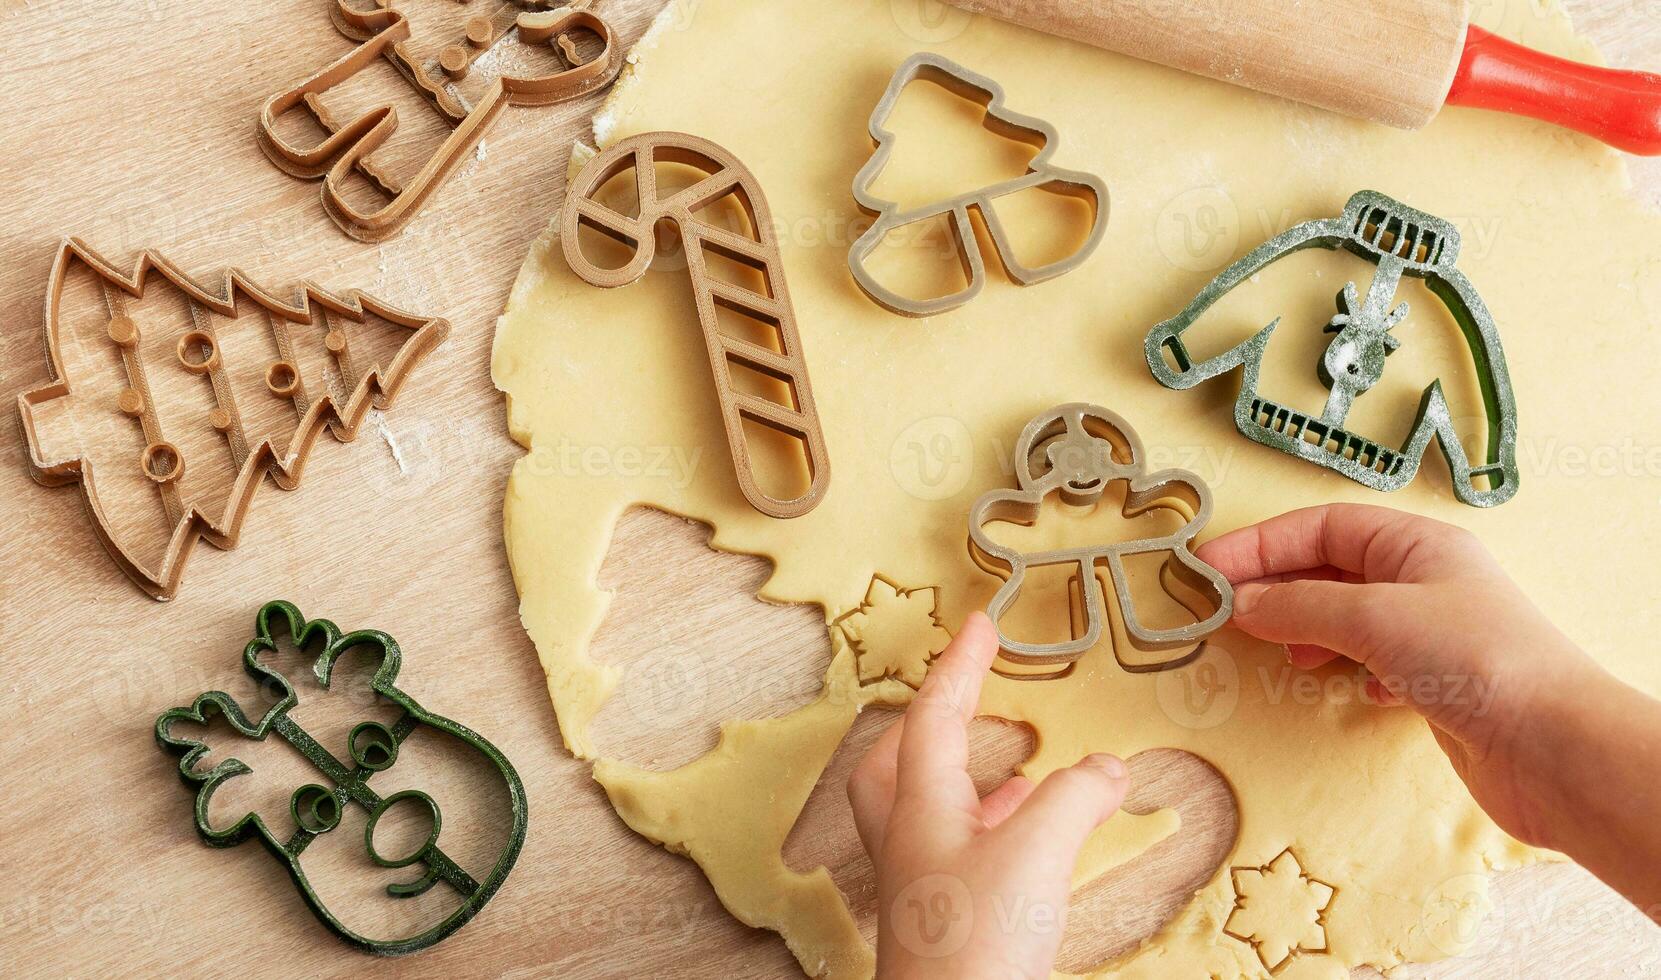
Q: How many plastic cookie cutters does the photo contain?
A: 7